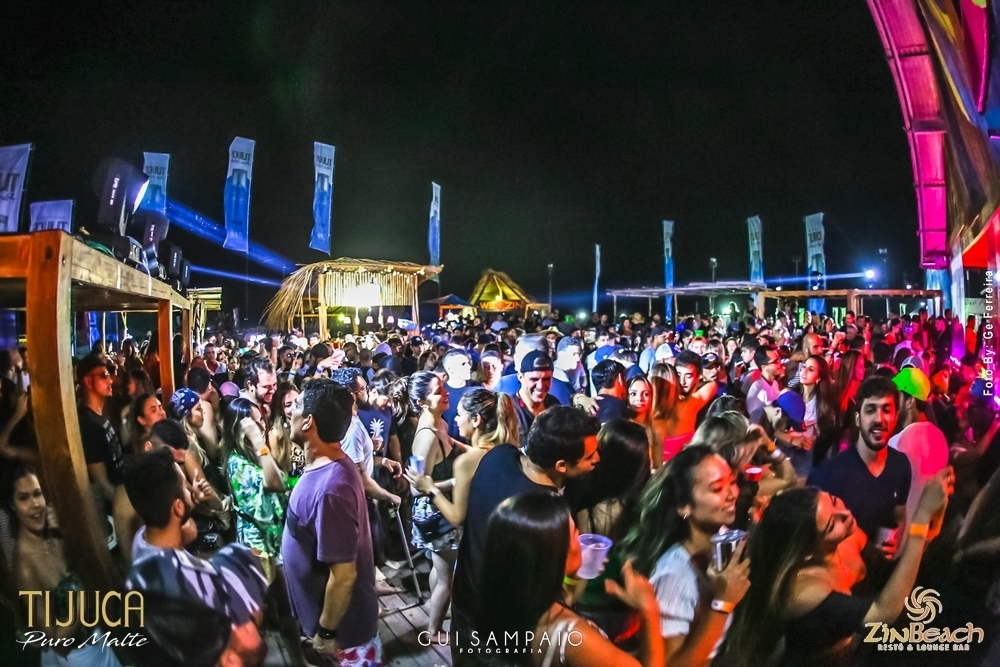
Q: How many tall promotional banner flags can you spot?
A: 10